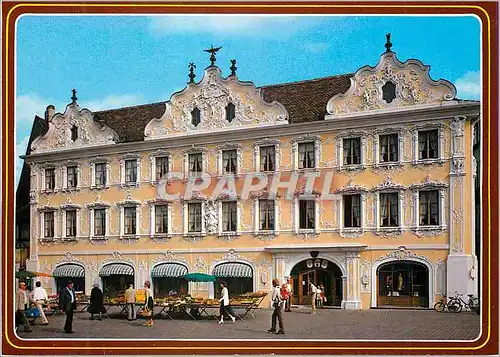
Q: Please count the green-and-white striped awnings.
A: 4